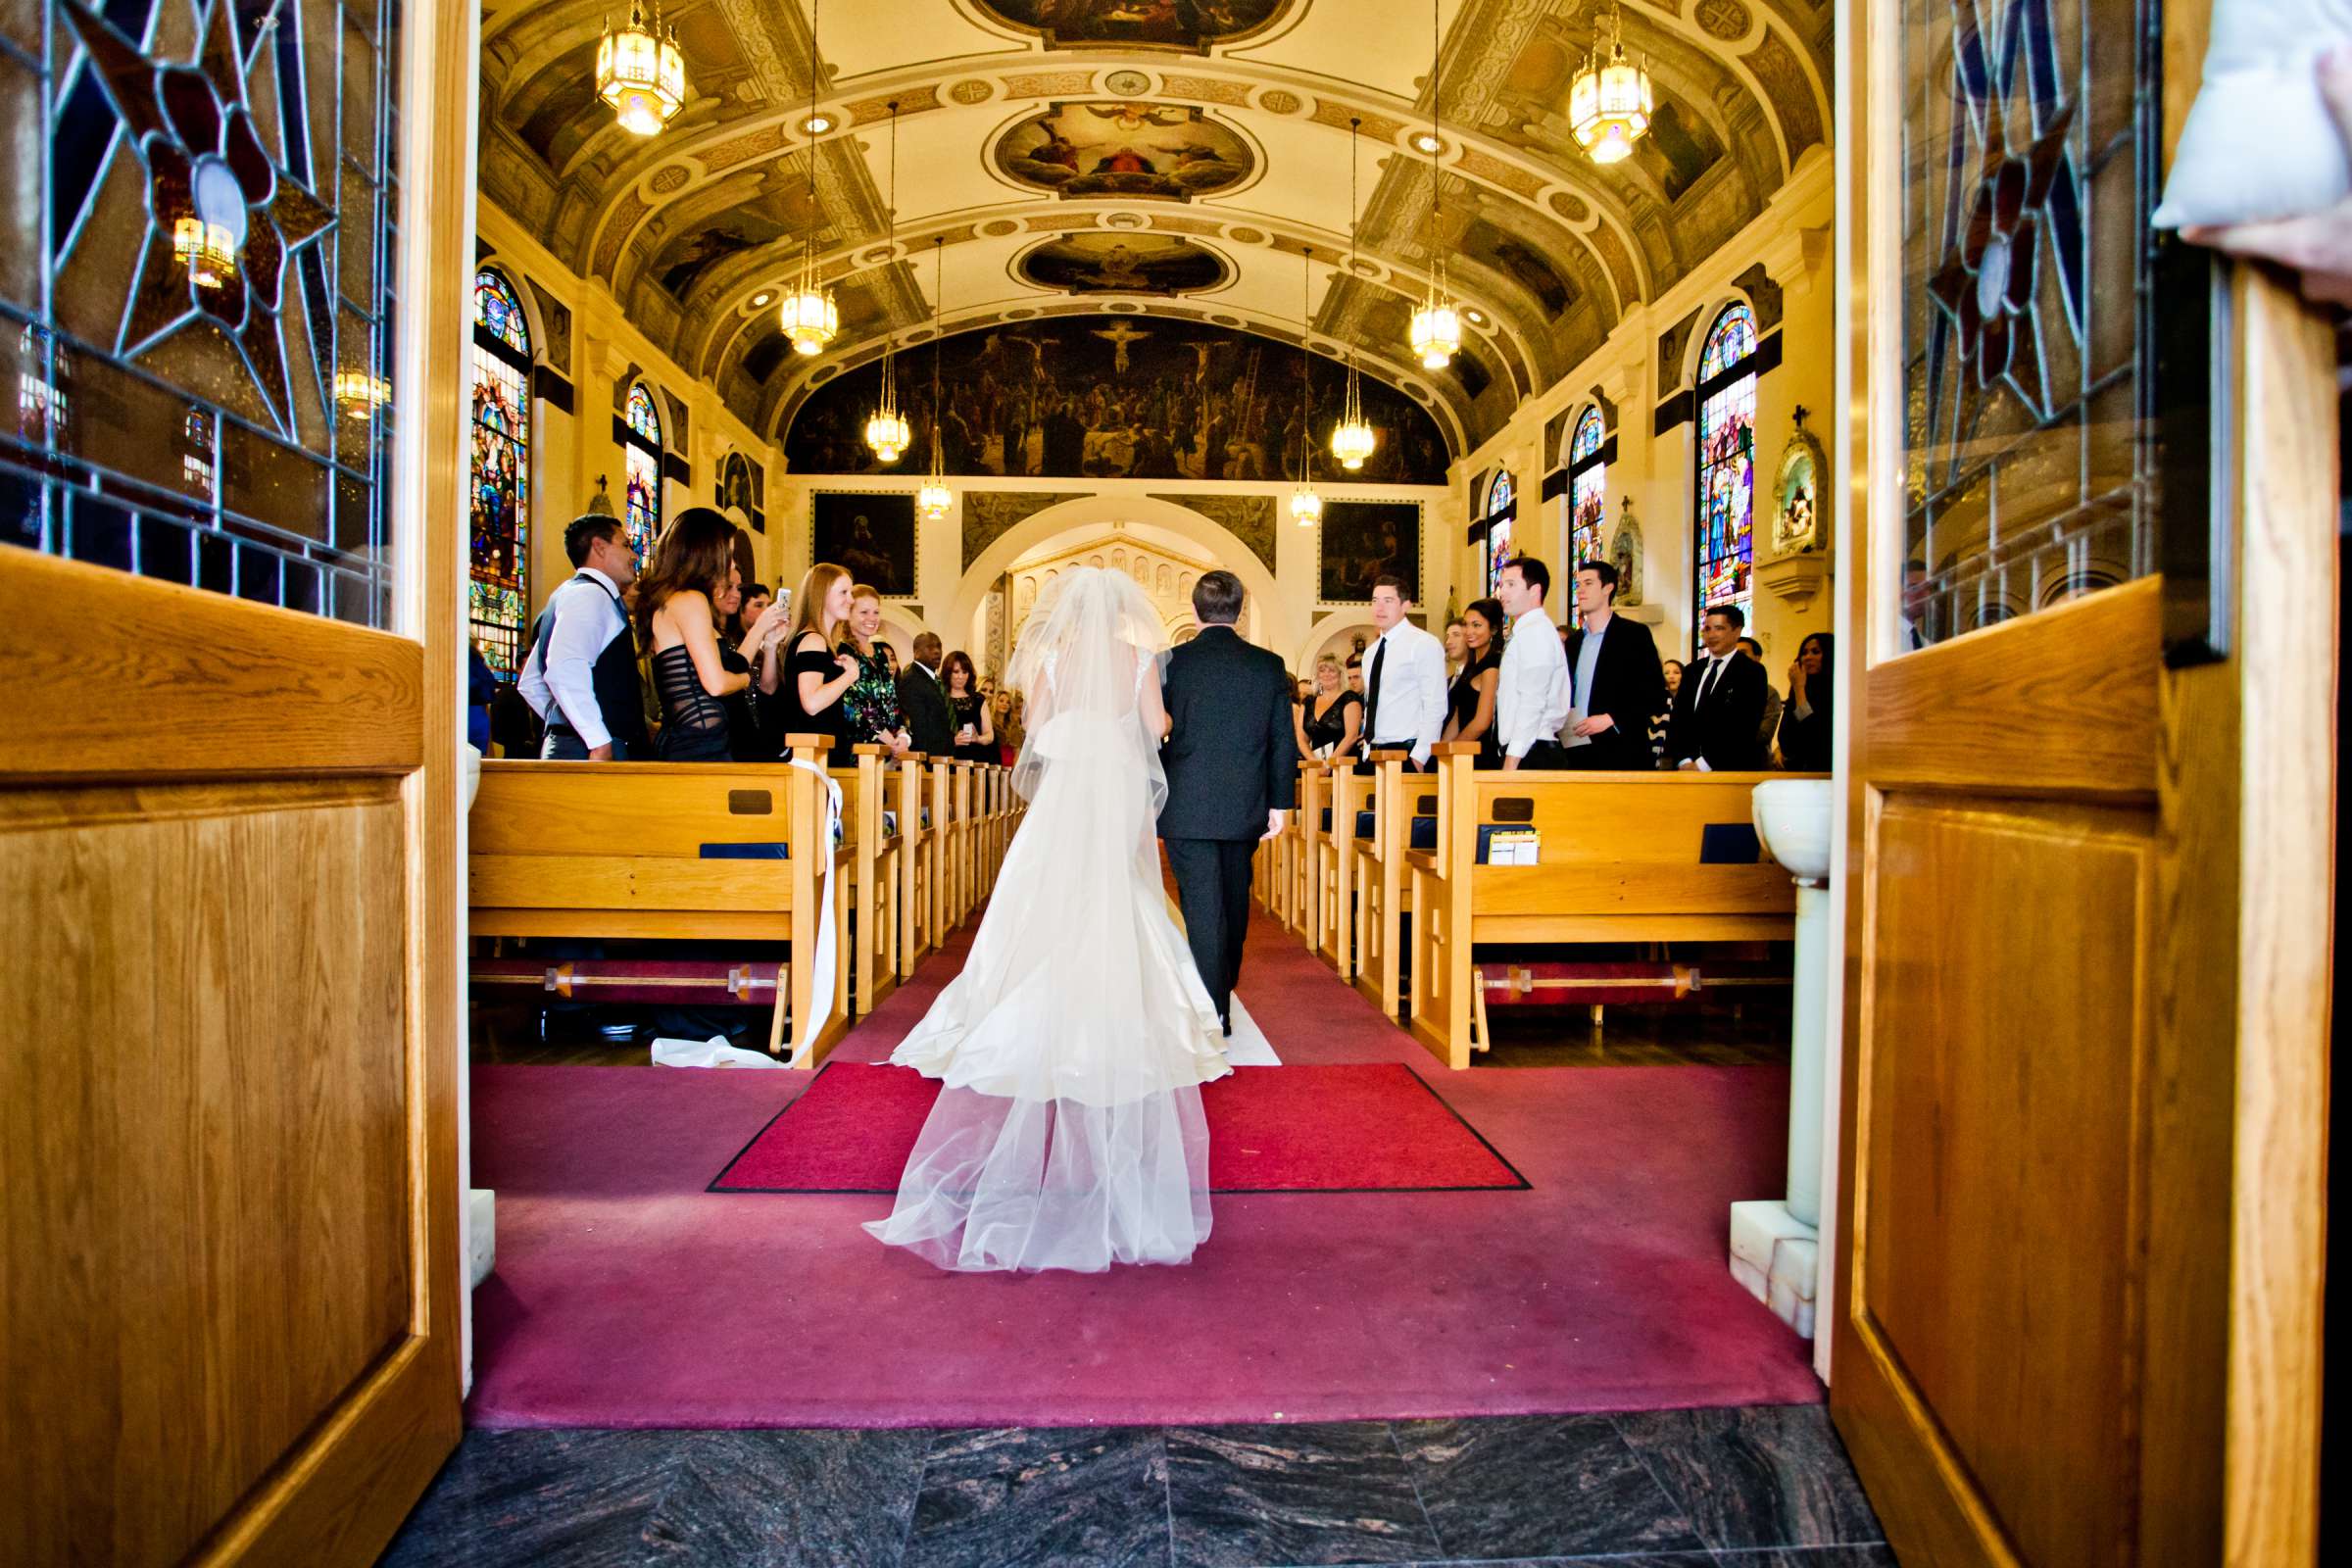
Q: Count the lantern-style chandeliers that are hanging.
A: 8